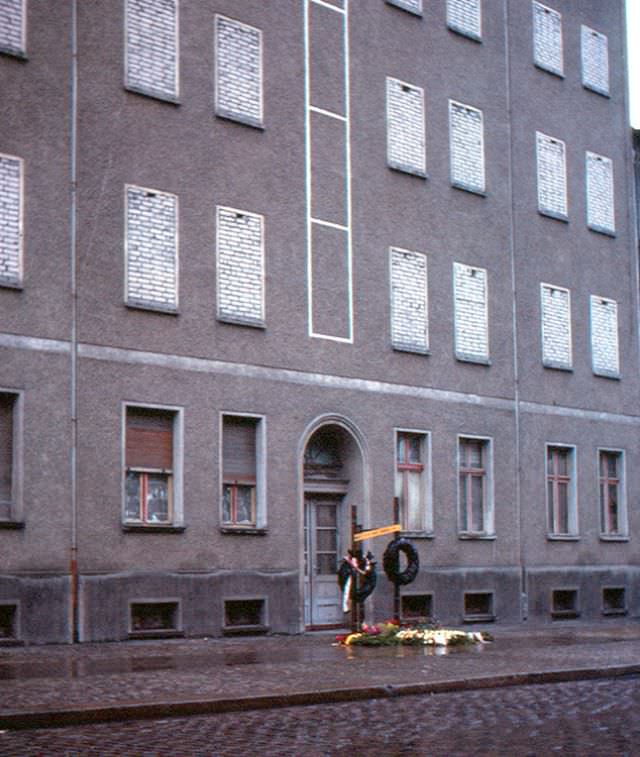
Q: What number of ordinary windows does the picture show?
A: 7